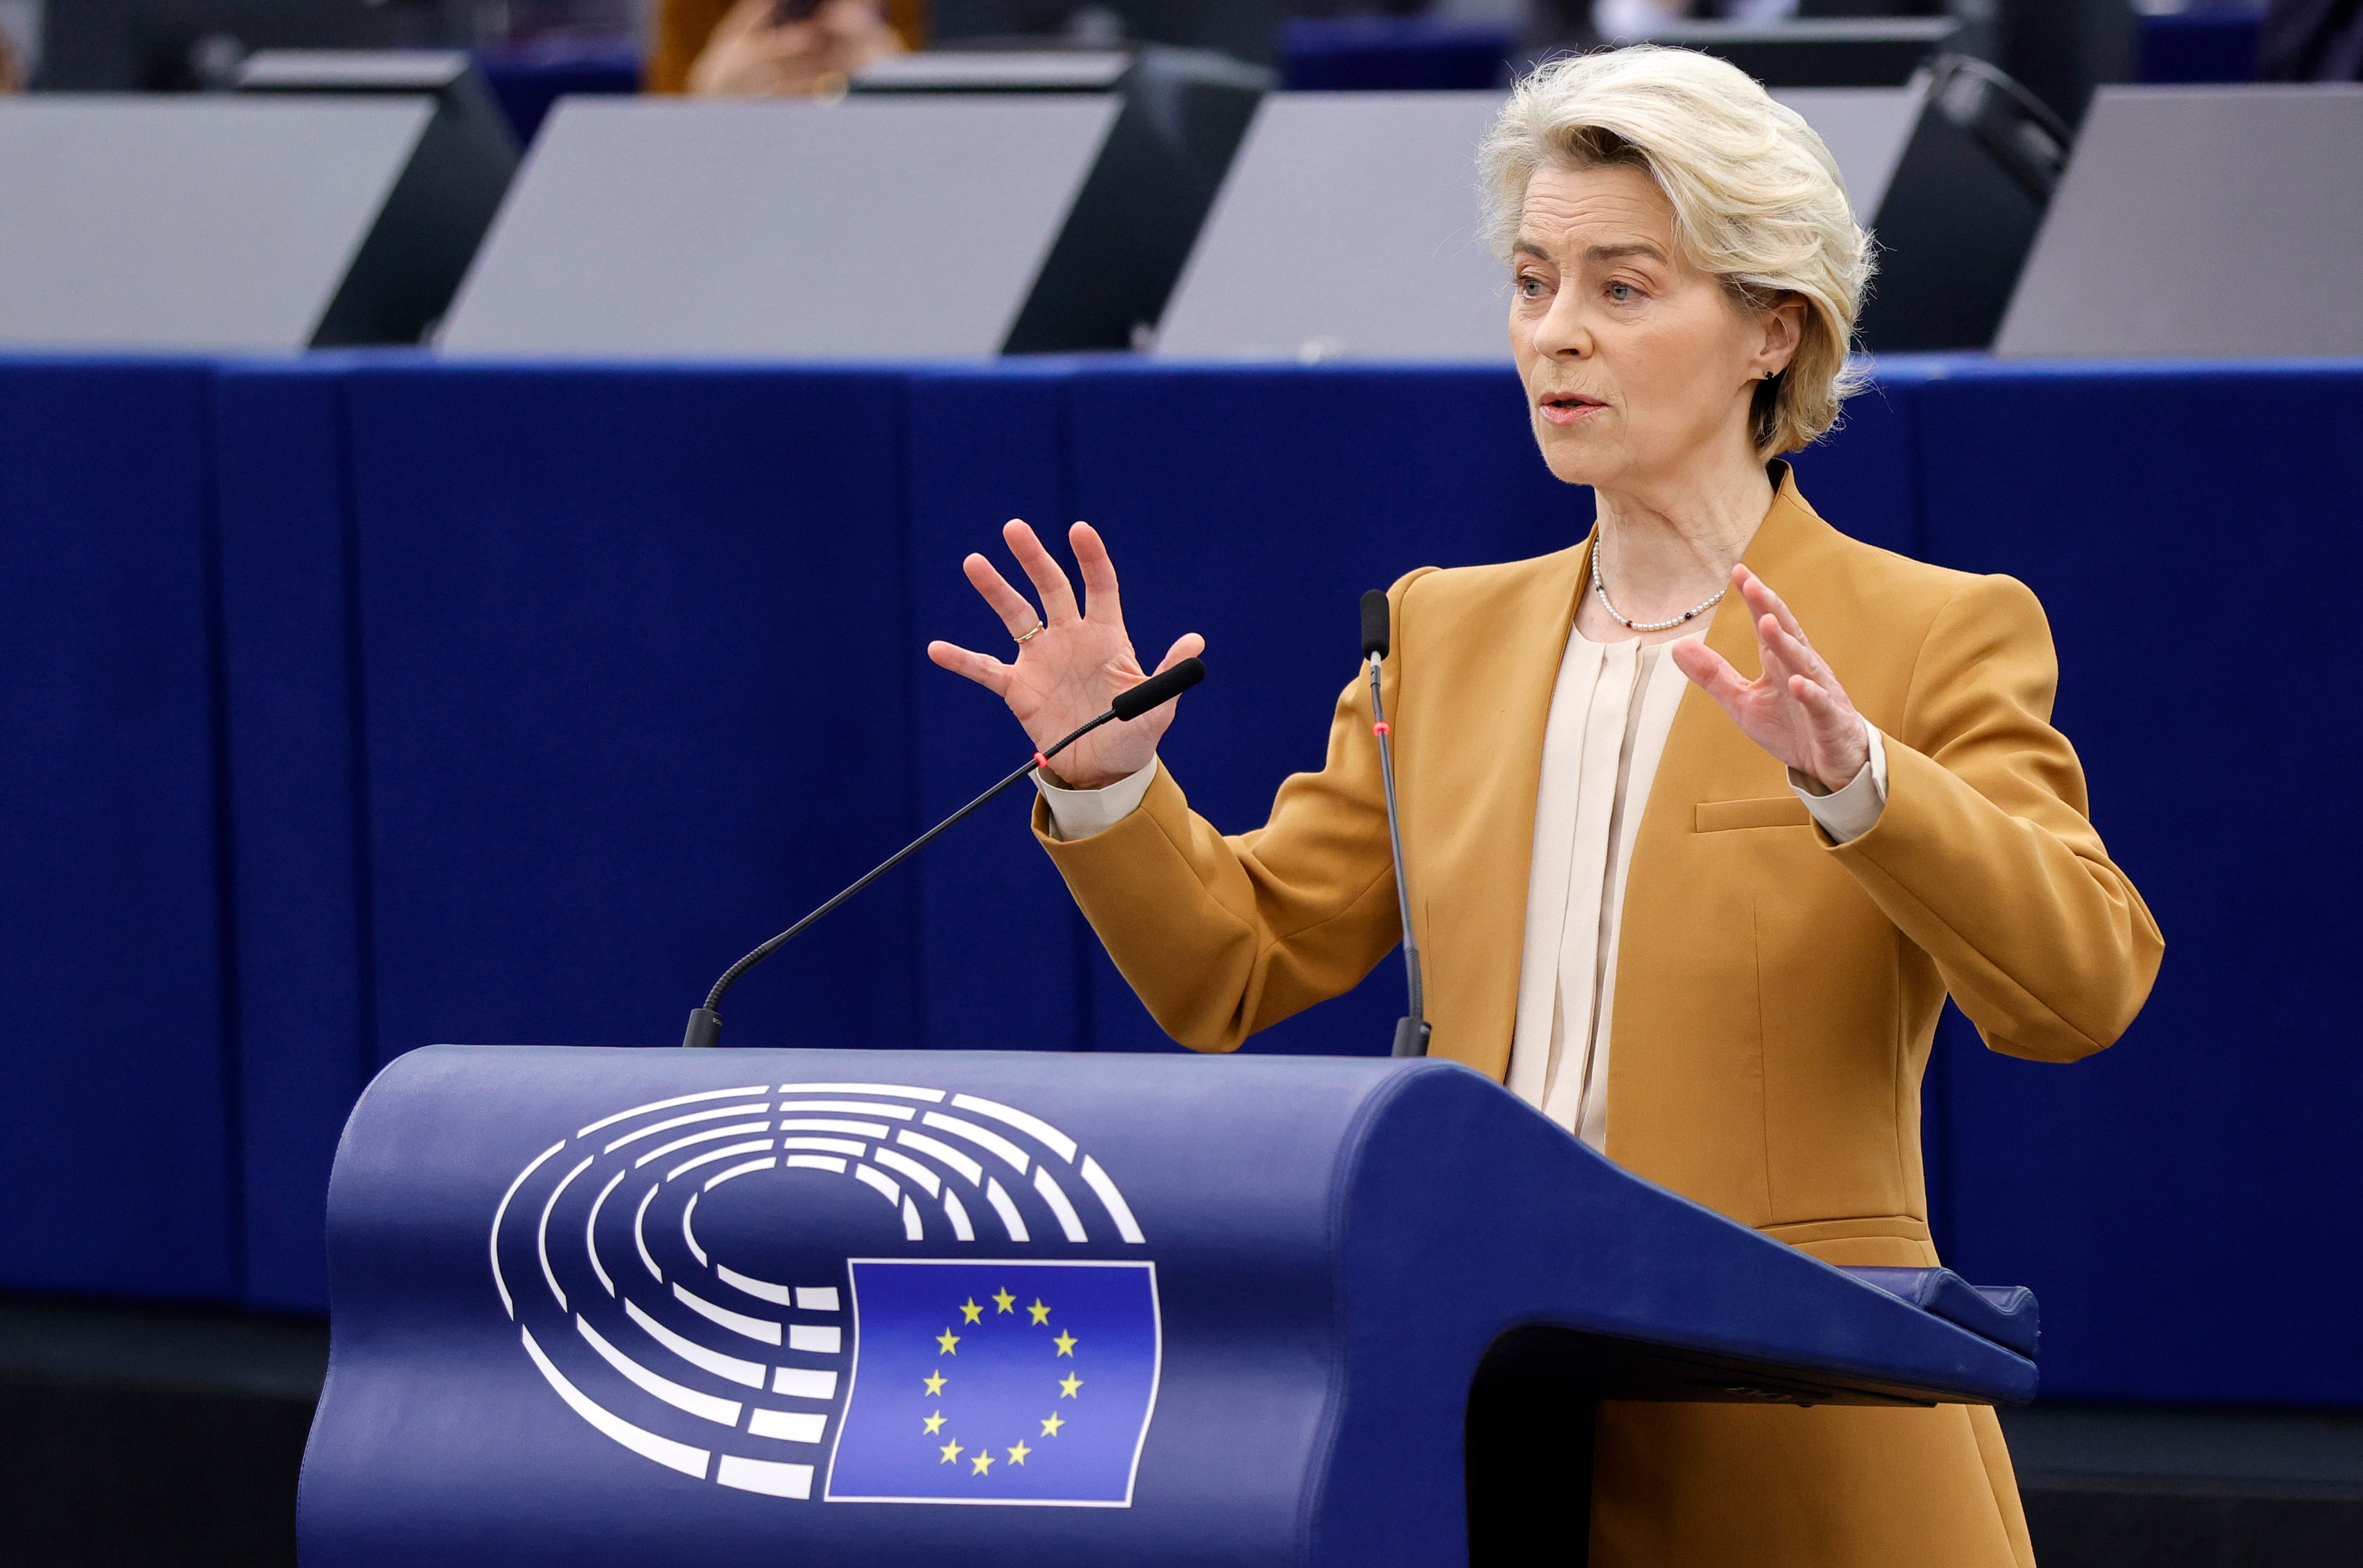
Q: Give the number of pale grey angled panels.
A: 4